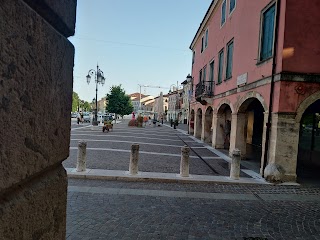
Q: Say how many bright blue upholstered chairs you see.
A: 0